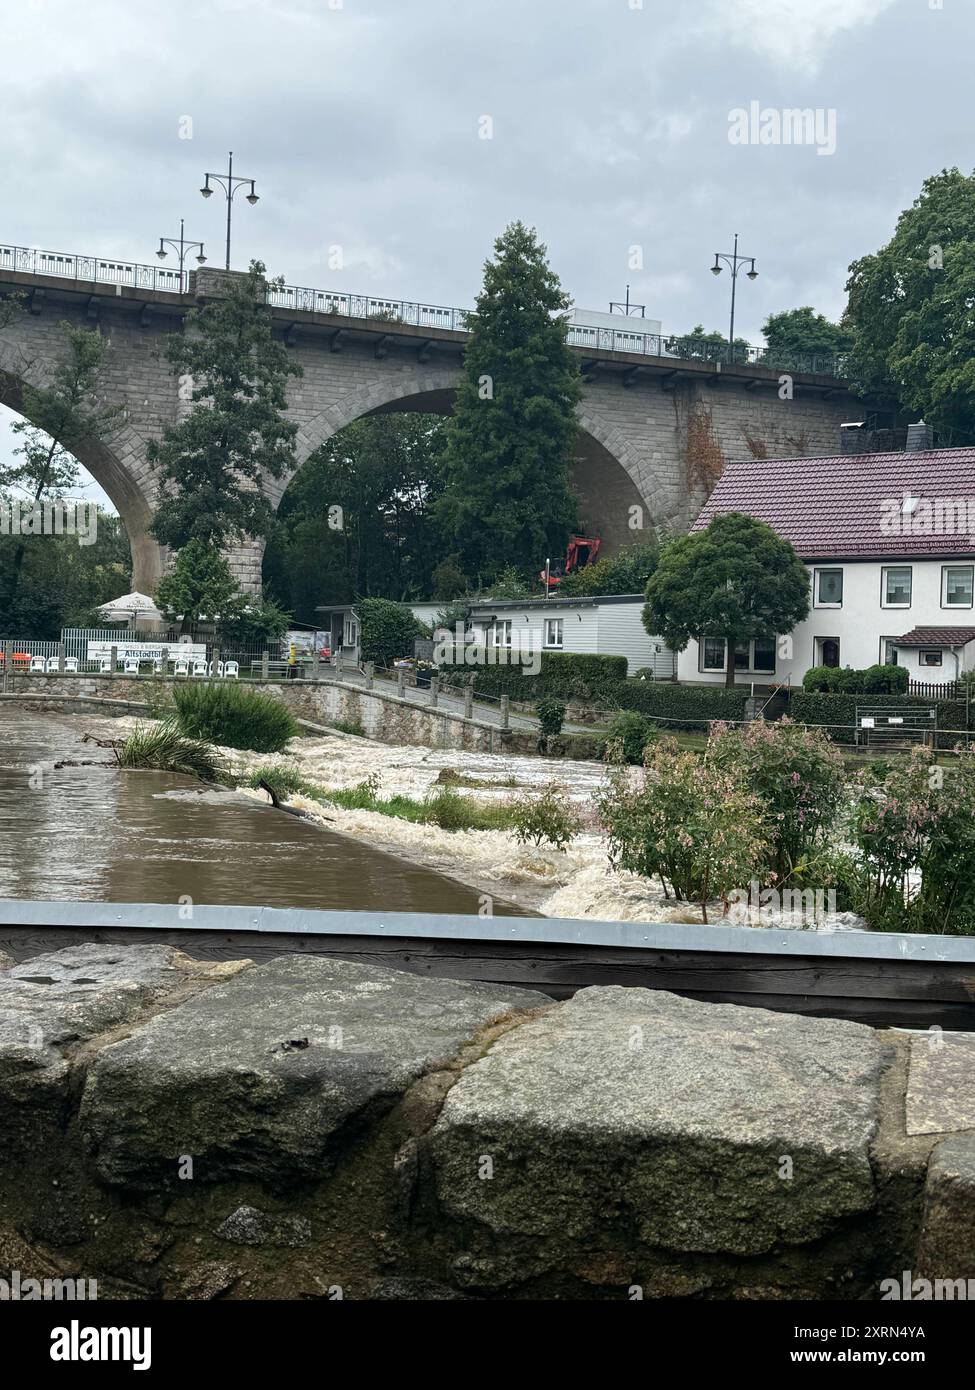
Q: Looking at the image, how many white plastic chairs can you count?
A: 10